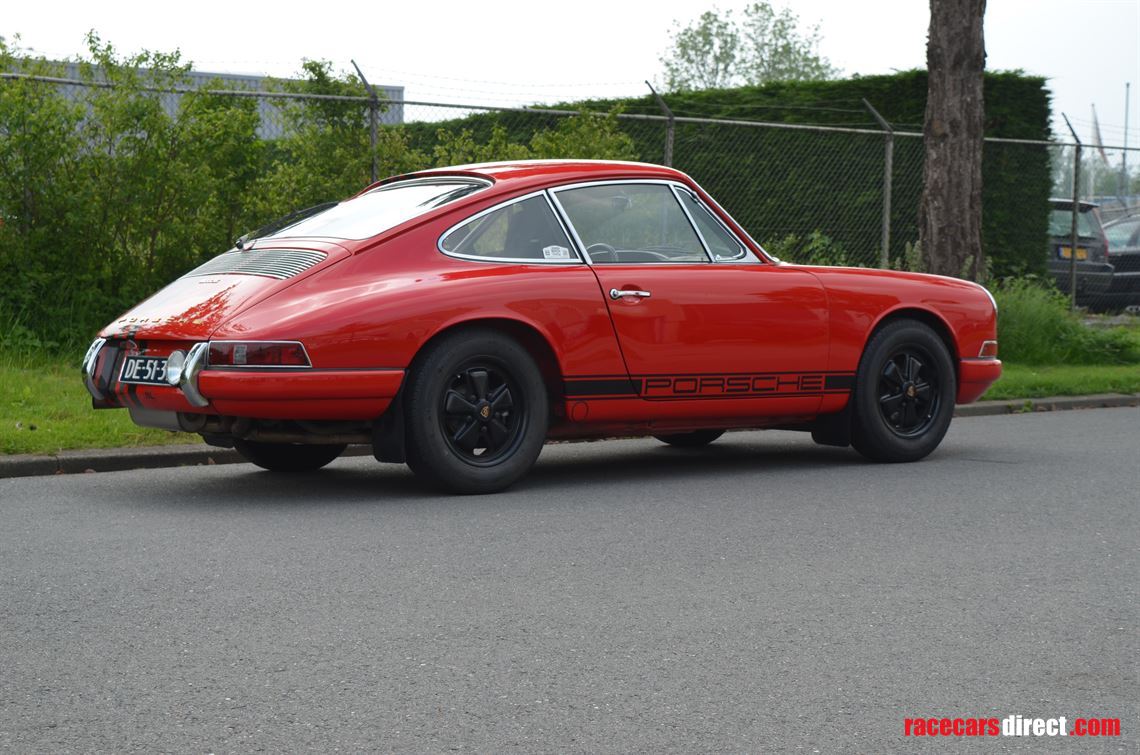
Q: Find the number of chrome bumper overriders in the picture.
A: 2